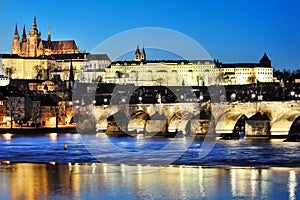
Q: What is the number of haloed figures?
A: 0